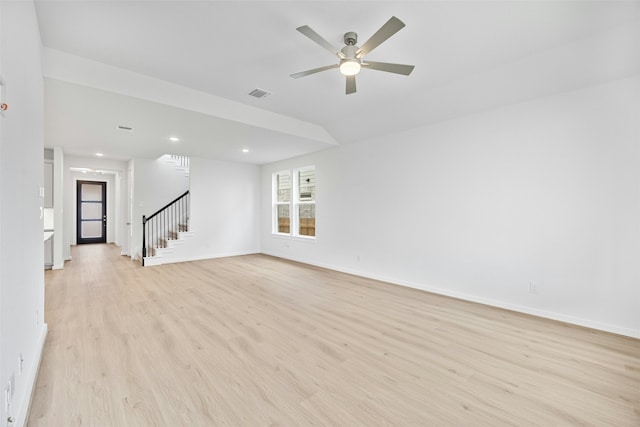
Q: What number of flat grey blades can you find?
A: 5